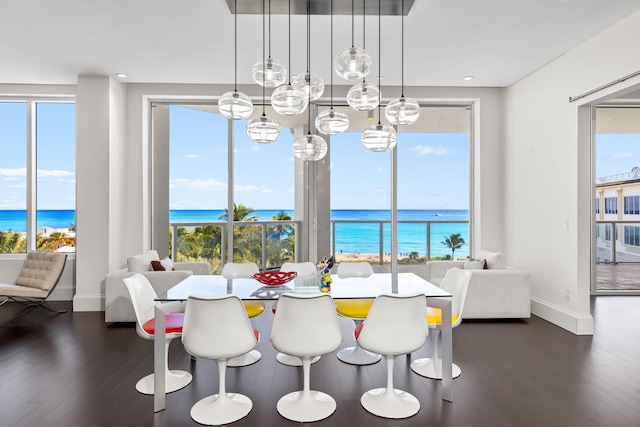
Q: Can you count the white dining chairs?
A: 8